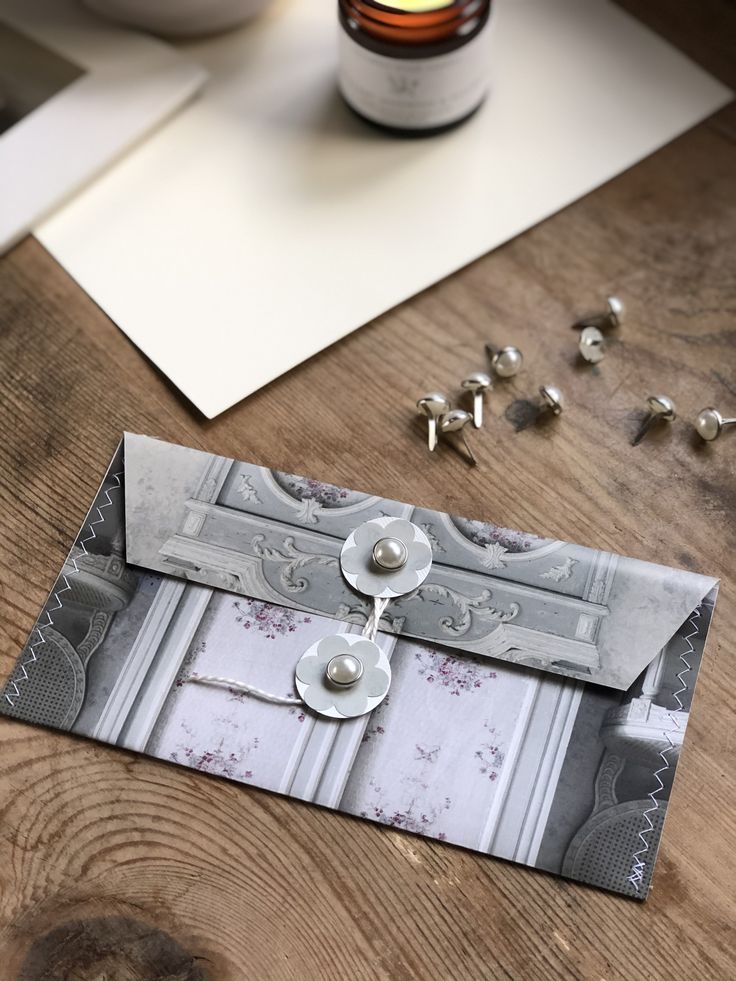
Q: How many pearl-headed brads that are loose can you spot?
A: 9